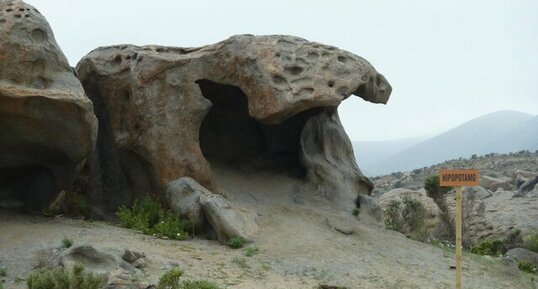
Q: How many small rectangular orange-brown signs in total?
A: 1